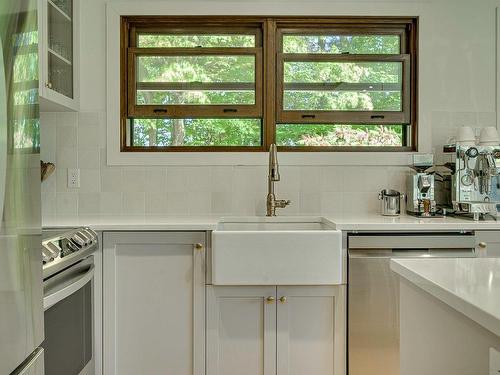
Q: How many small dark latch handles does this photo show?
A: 4